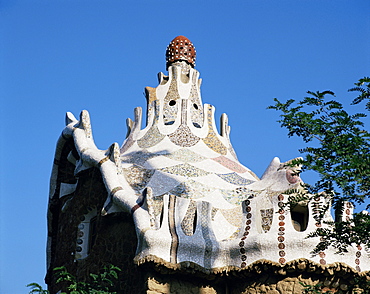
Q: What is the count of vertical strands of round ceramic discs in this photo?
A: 4